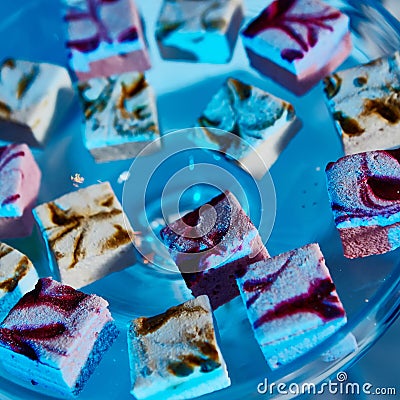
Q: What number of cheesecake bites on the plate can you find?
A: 15